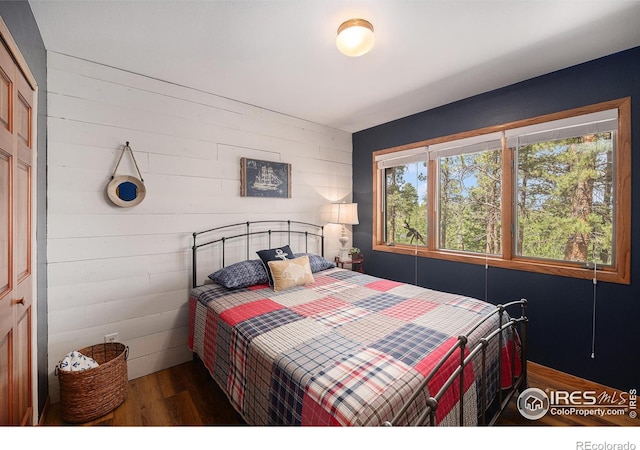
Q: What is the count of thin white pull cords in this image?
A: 3